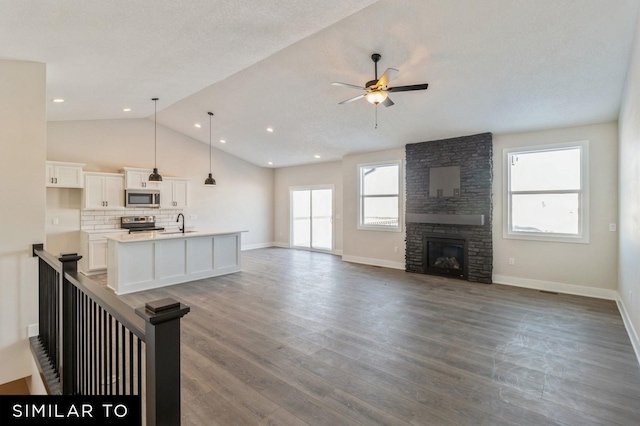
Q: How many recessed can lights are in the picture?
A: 7